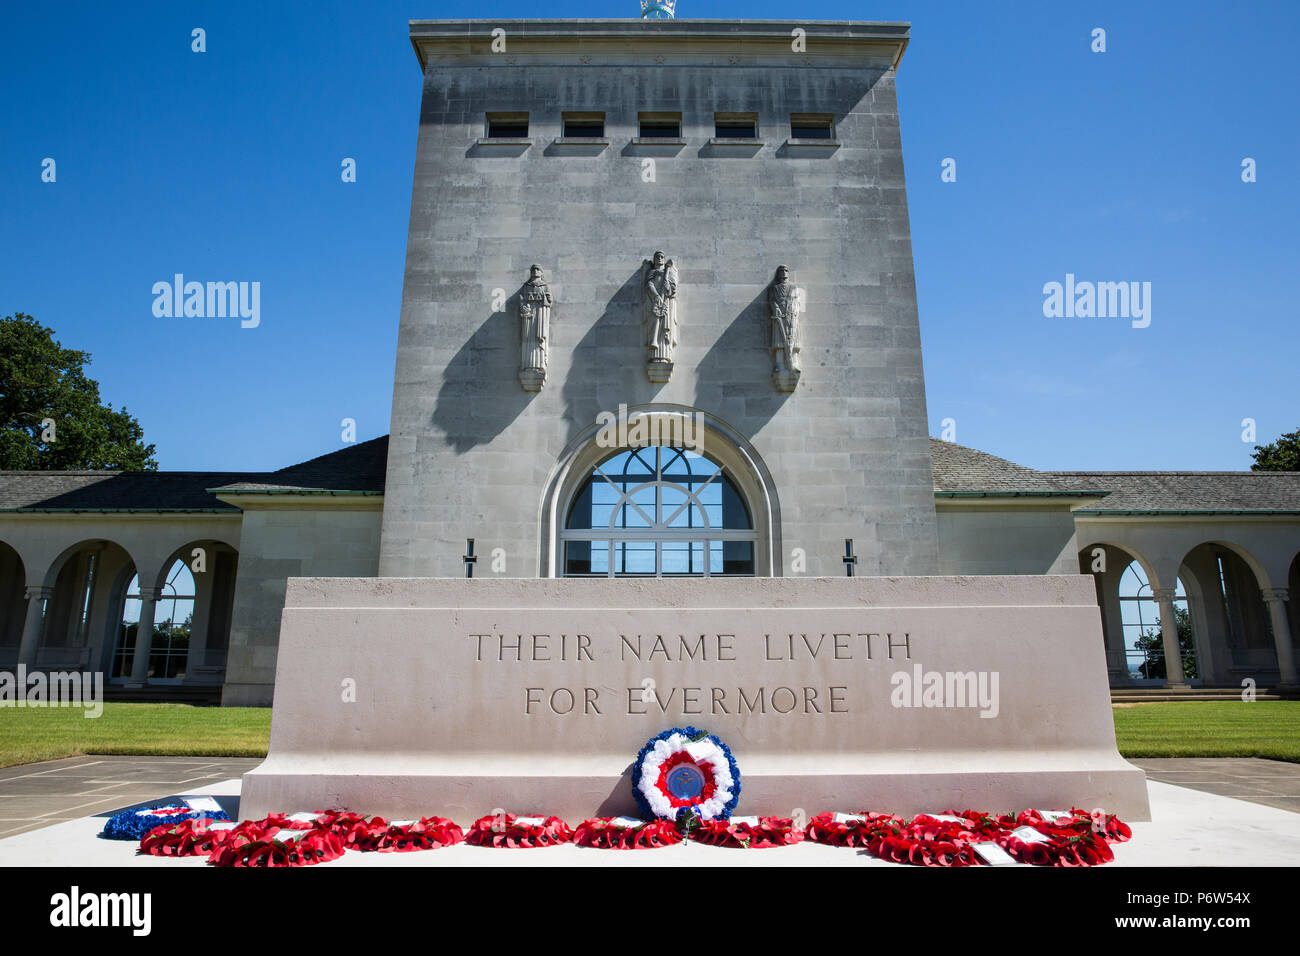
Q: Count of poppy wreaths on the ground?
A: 12